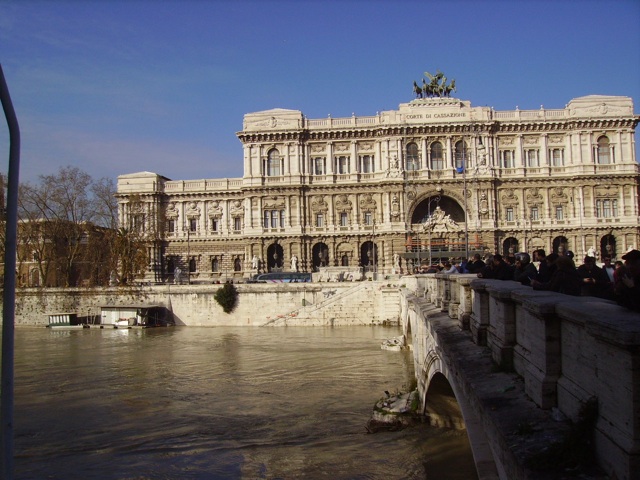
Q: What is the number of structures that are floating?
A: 2